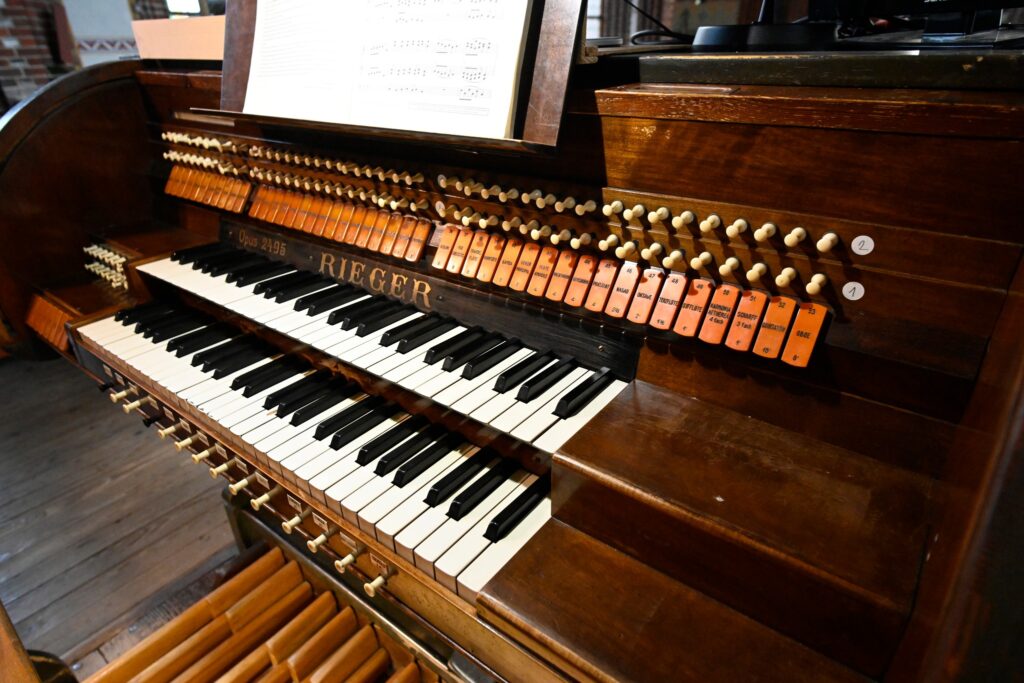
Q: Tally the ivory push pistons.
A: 12